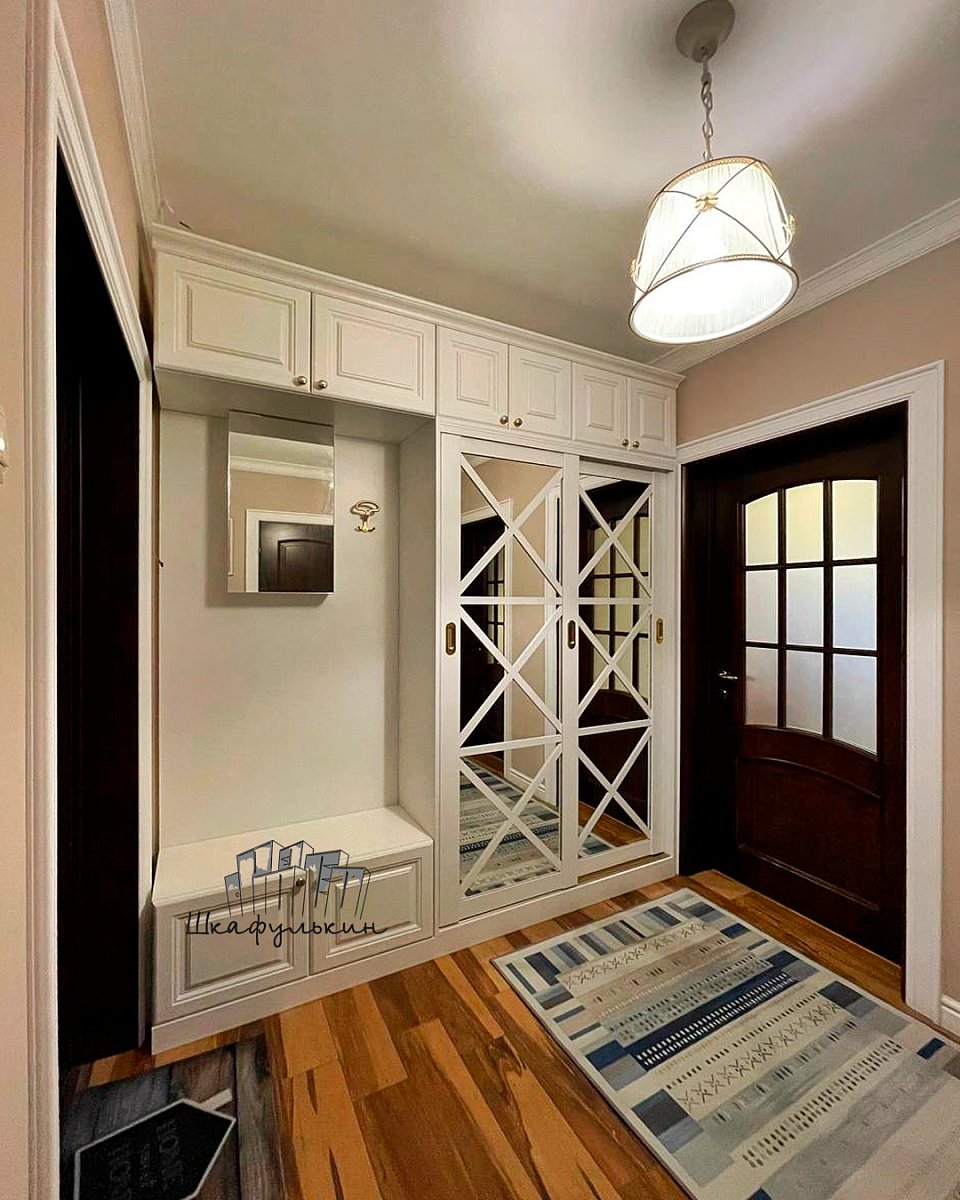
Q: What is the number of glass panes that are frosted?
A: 9